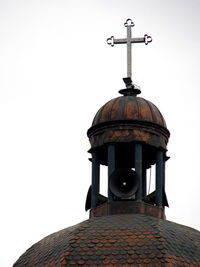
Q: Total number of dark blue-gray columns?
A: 4